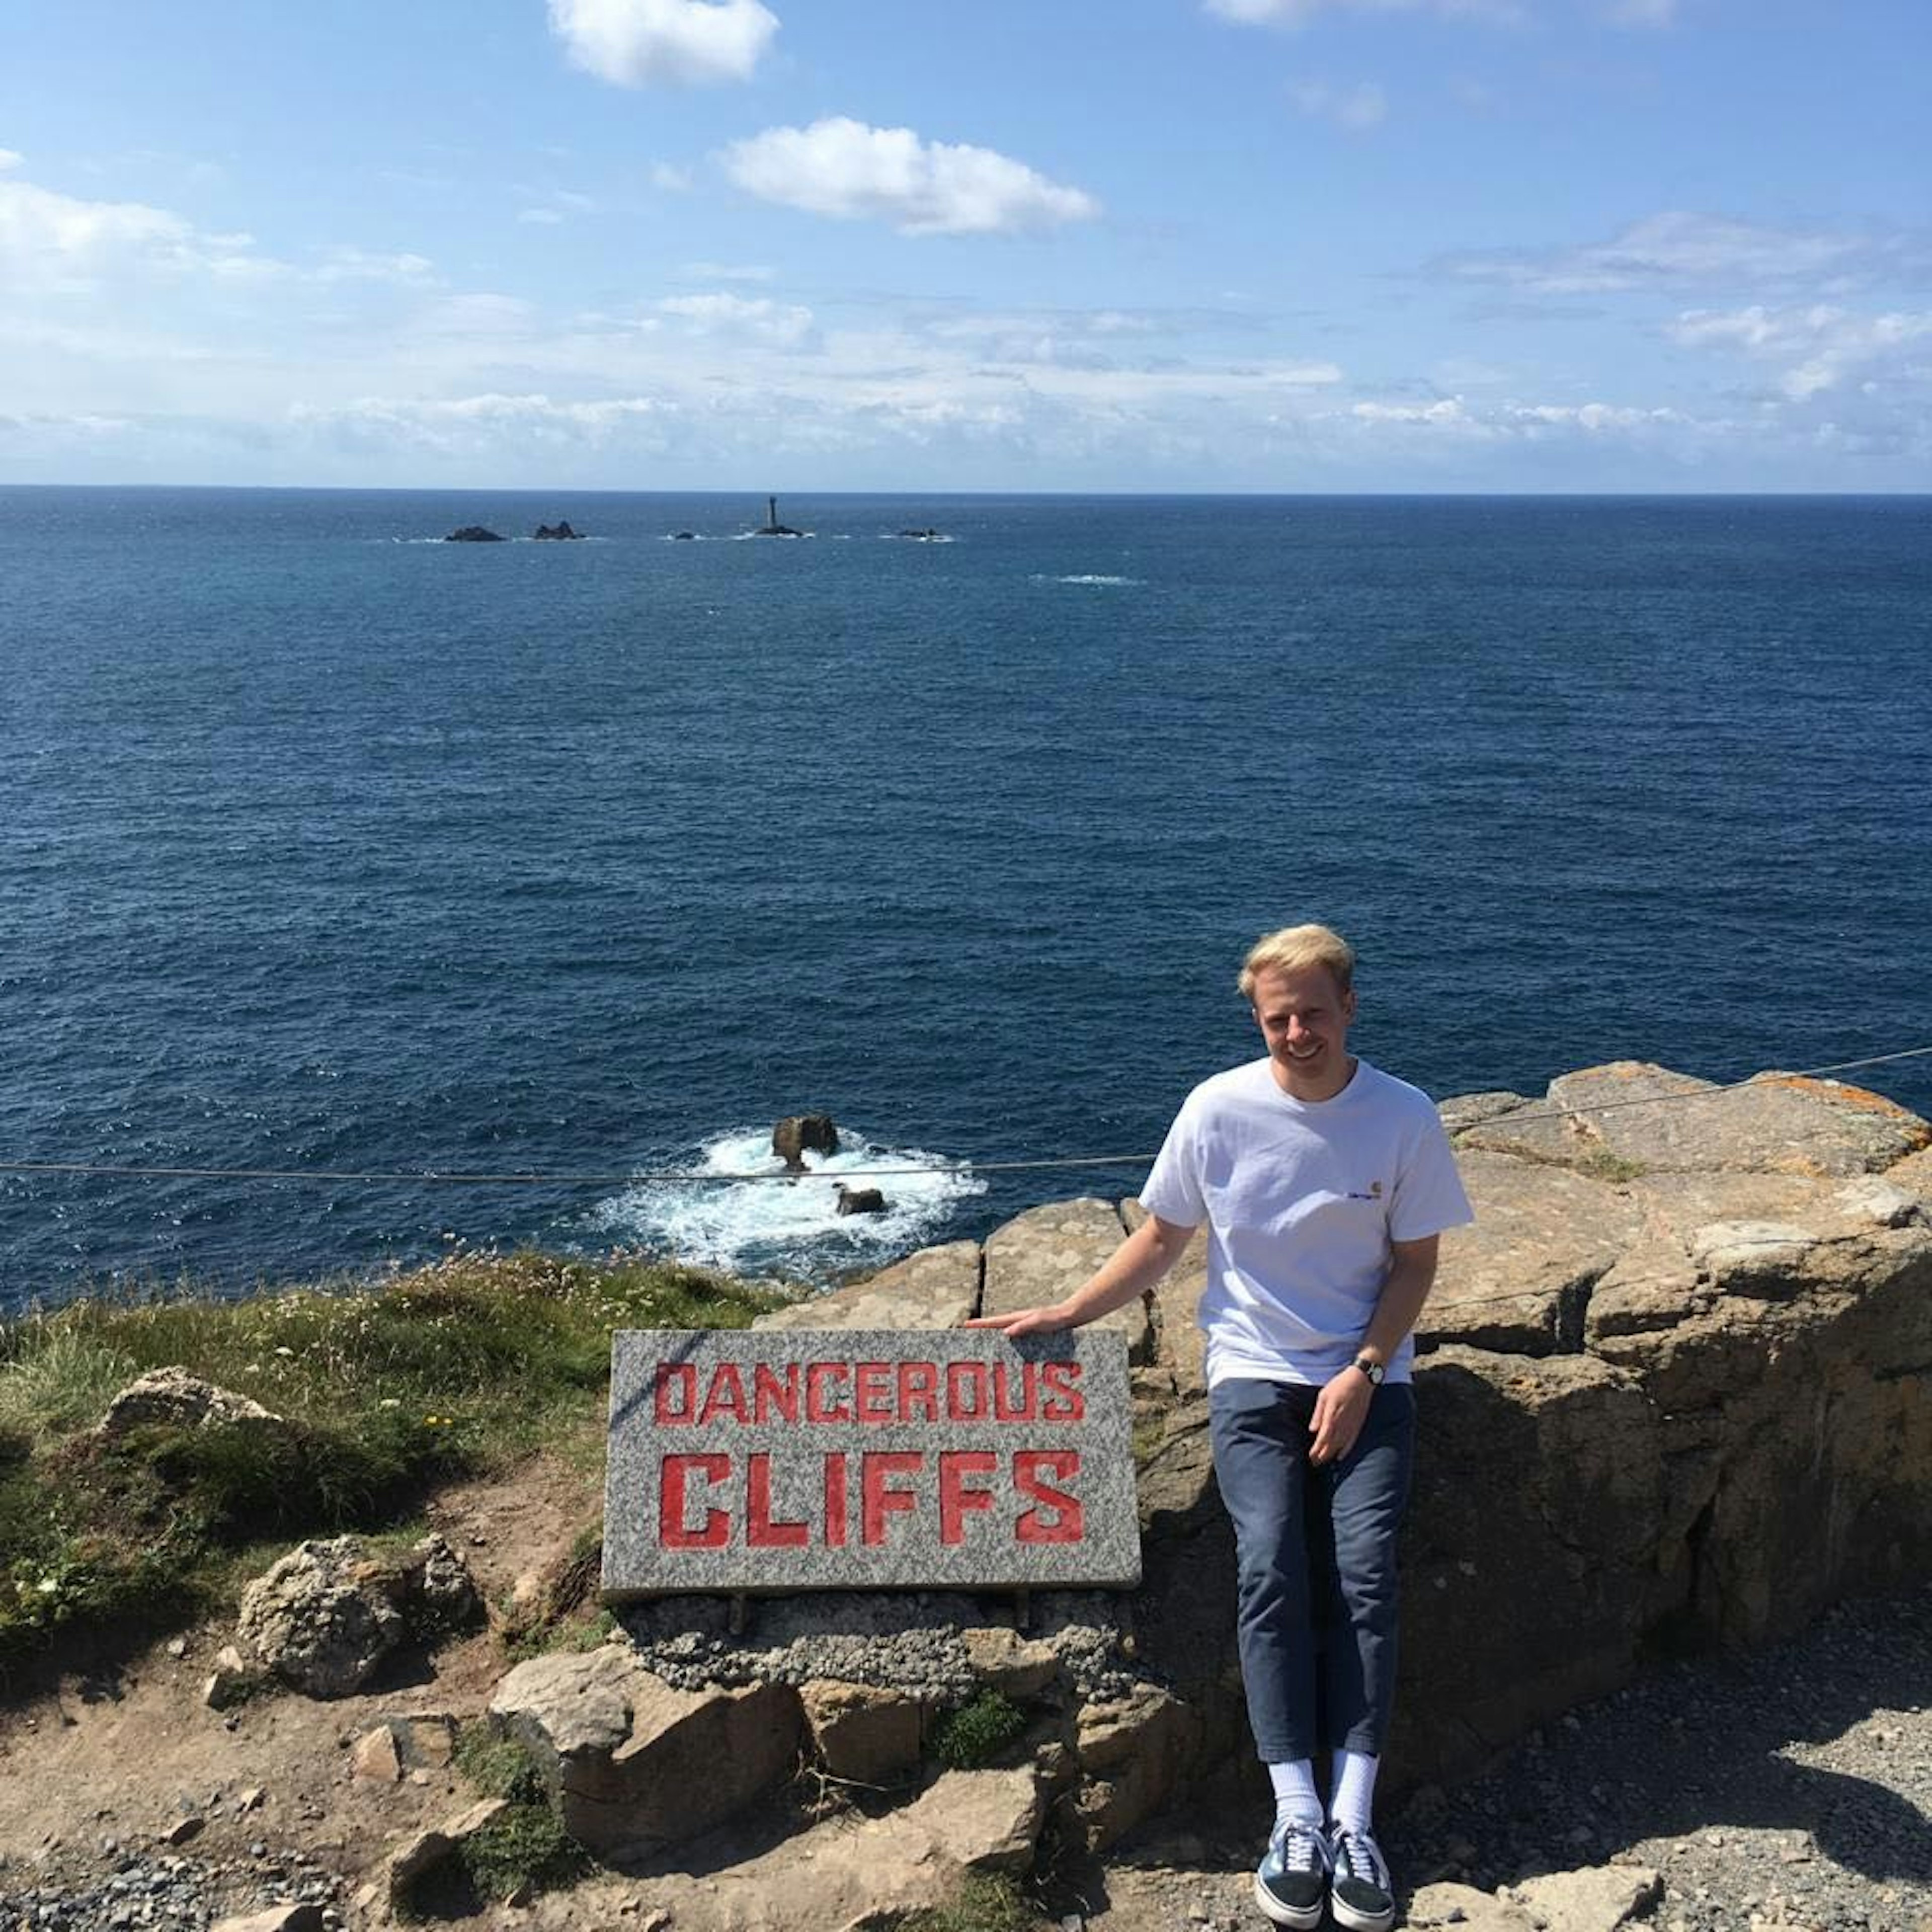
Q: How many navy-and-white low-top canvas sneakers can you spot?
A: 2